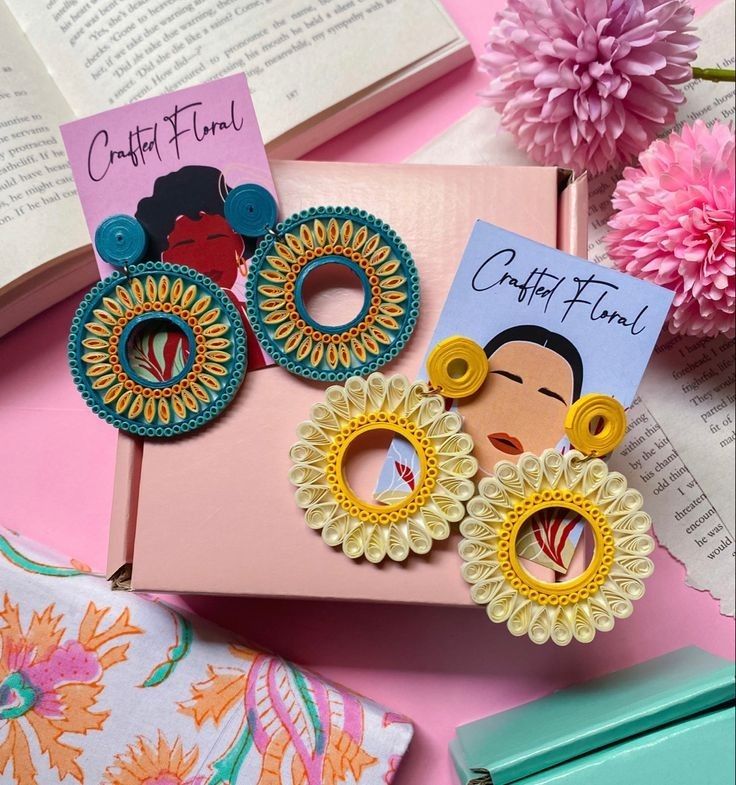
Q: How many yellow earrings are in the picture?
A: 2